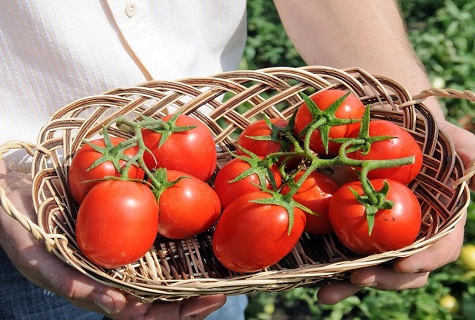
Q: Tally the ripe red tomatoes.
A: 11